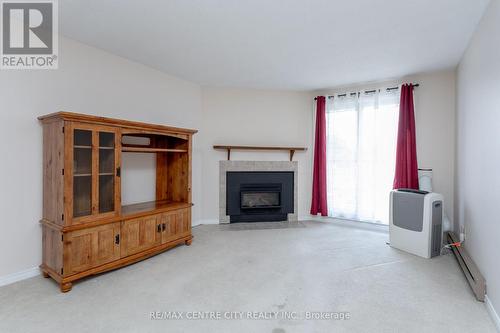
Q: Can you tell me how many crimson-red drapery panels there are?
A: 2